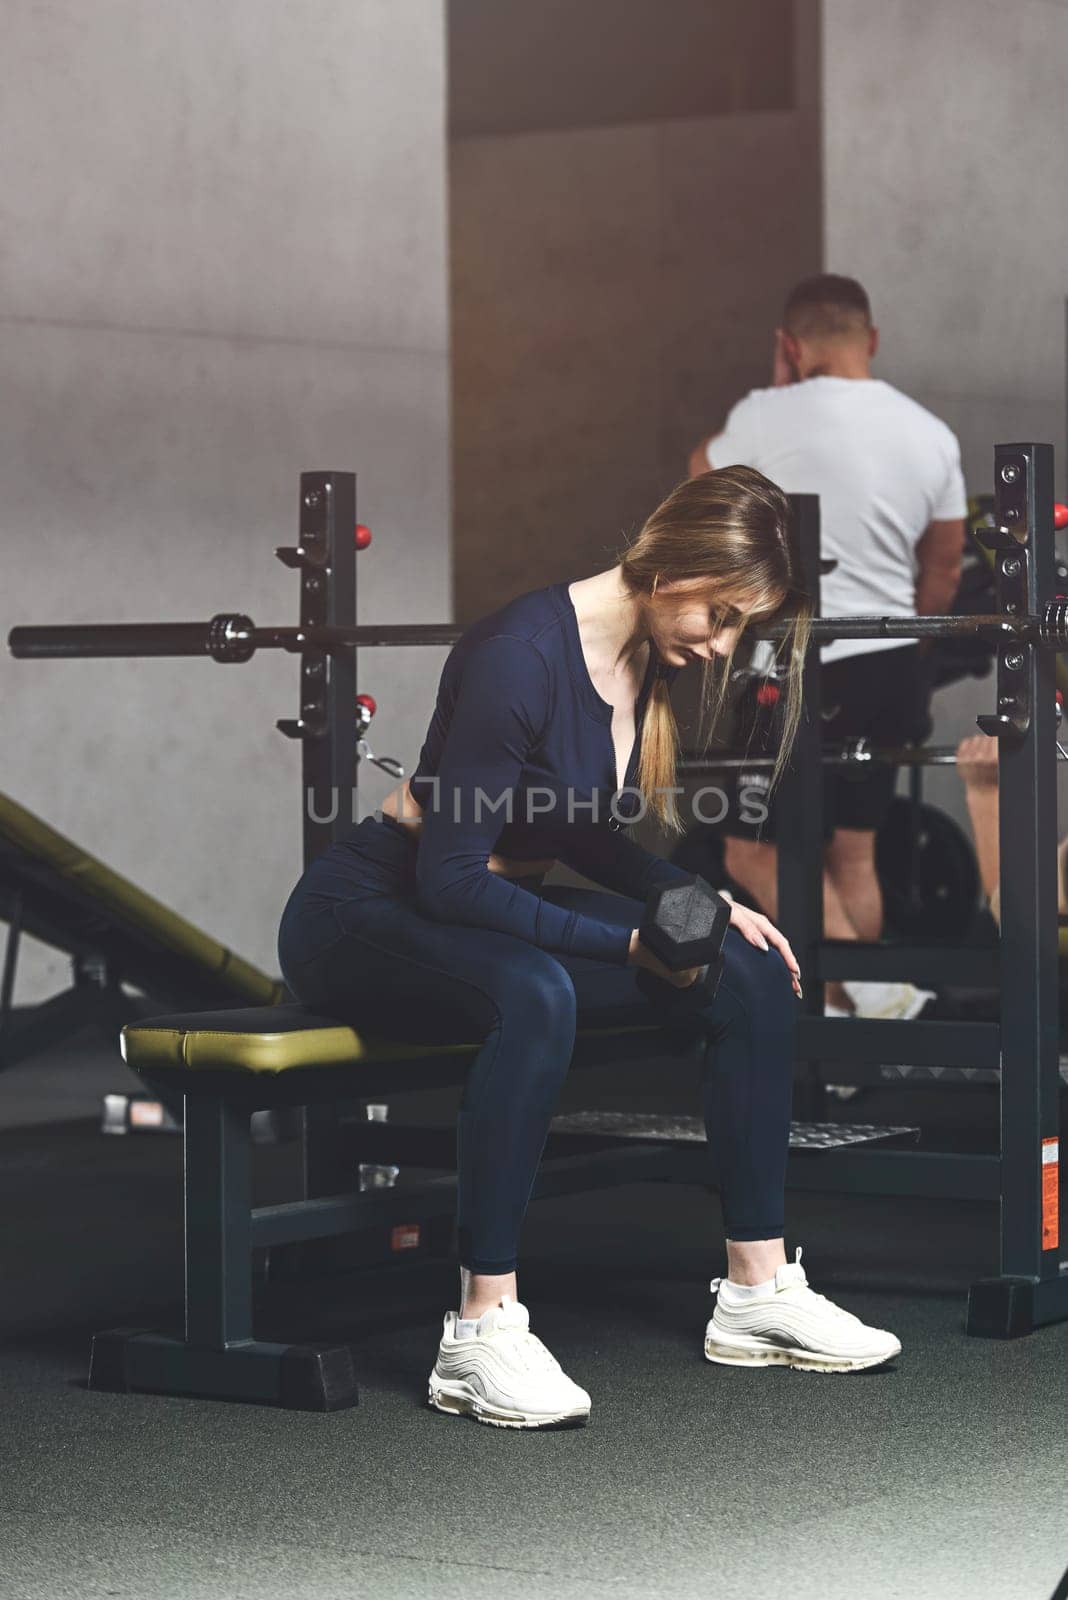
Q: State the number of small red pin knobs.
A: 5